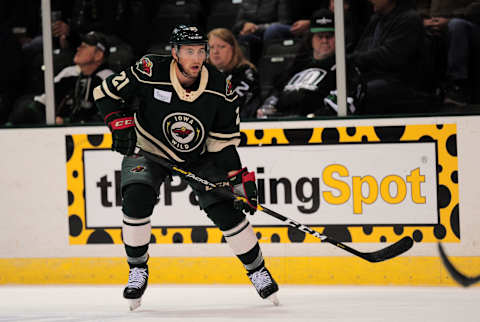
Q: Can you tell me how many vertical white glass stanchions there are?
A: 2